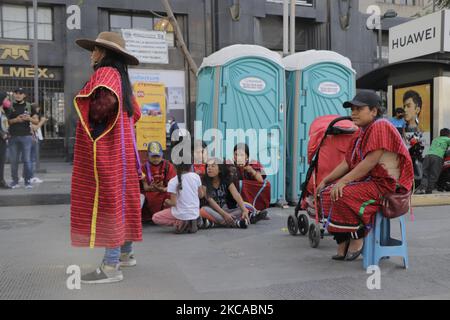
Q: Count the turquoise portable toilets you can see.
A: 2